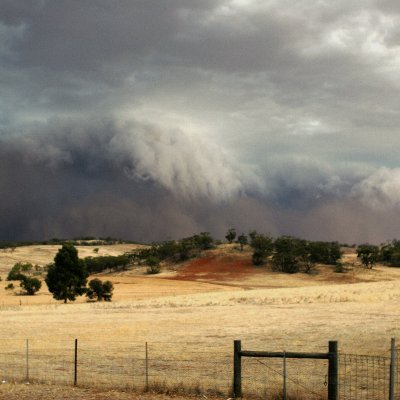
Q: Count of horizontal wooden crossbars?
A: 1